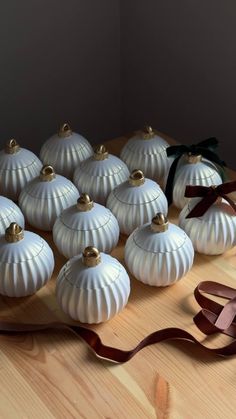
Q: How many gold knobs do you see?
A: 11